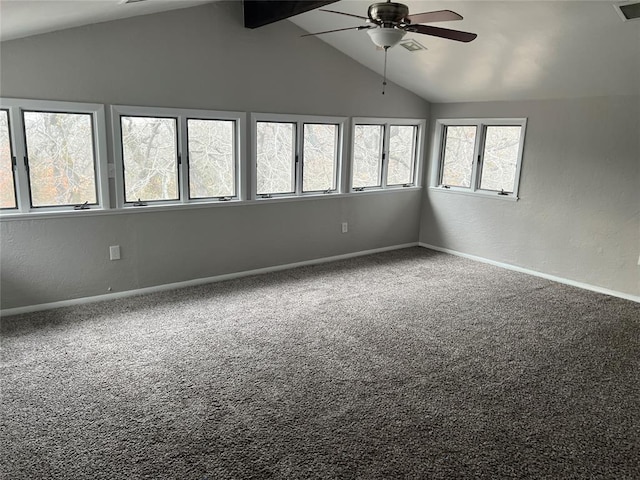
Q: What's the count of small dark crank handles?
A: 9